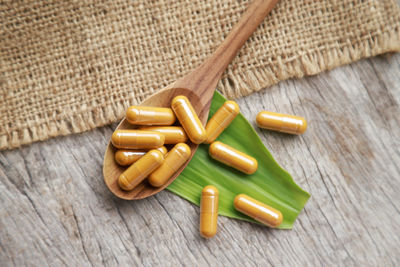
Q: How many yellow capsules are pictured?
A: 12